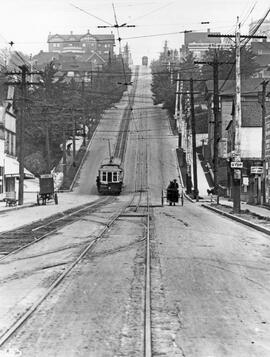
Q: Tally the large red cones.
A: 0